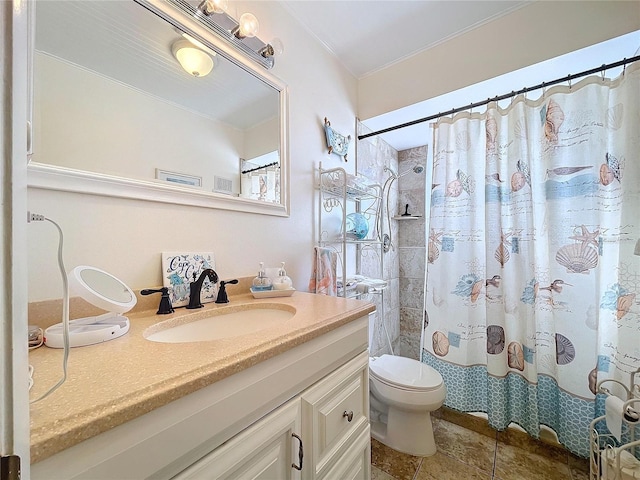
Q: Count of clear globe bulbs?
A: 3